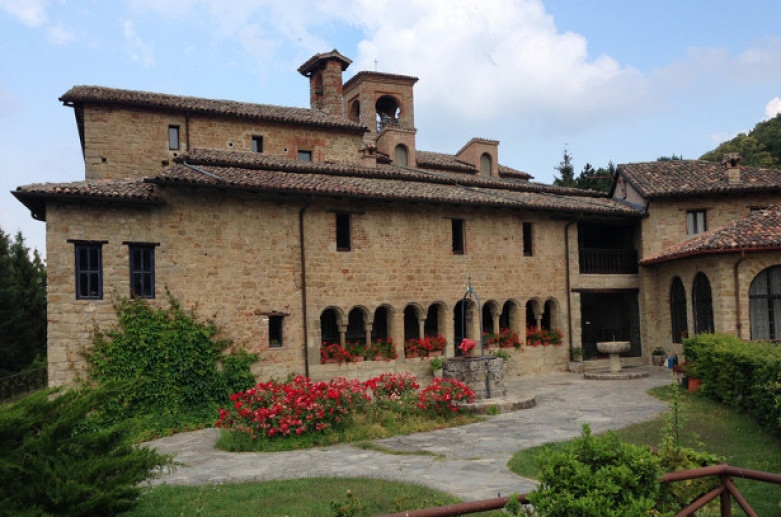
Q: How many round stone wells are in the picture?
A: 1